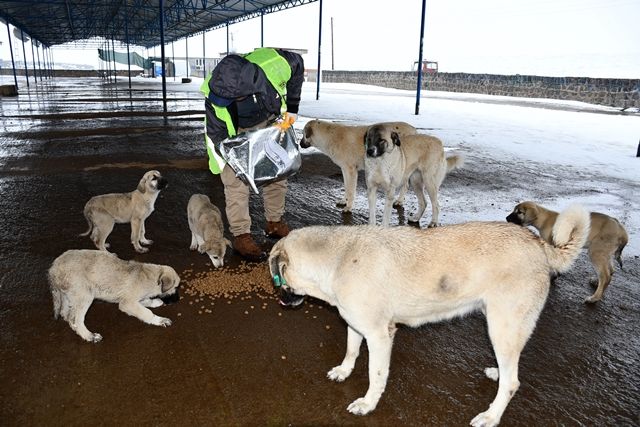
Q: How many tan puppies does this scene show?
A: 4